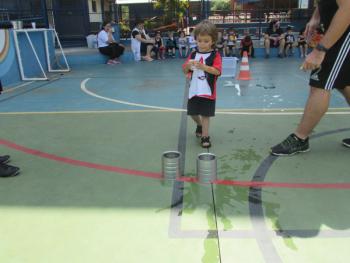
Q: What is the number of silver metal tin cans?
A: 2